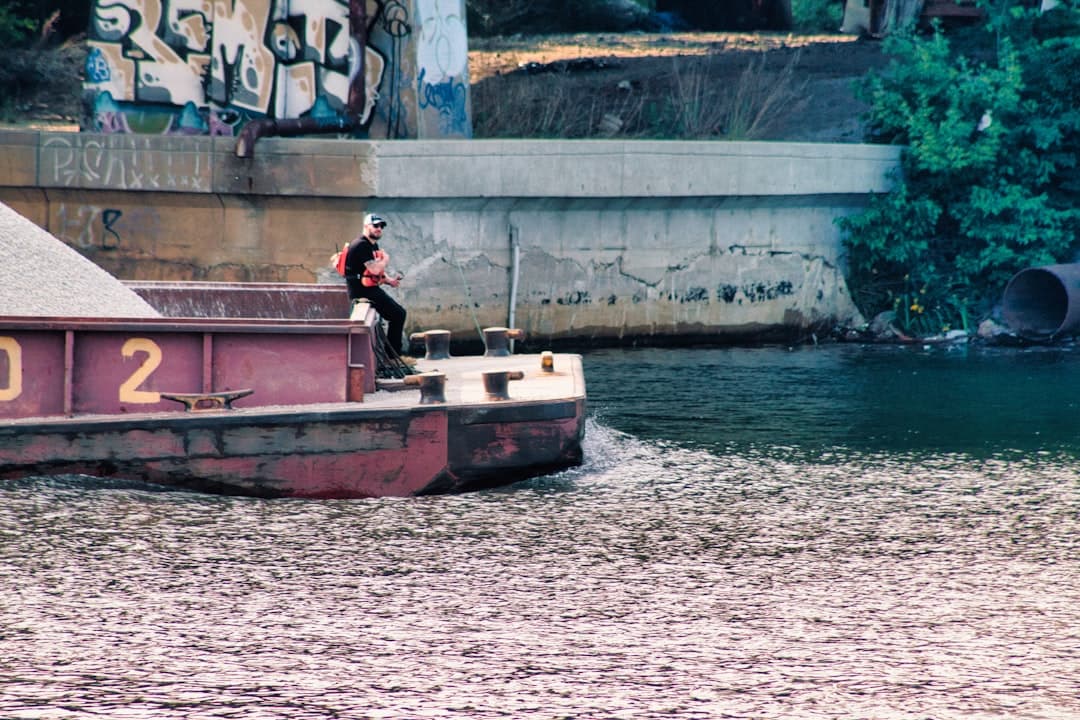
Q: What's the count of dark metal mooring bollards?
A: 4